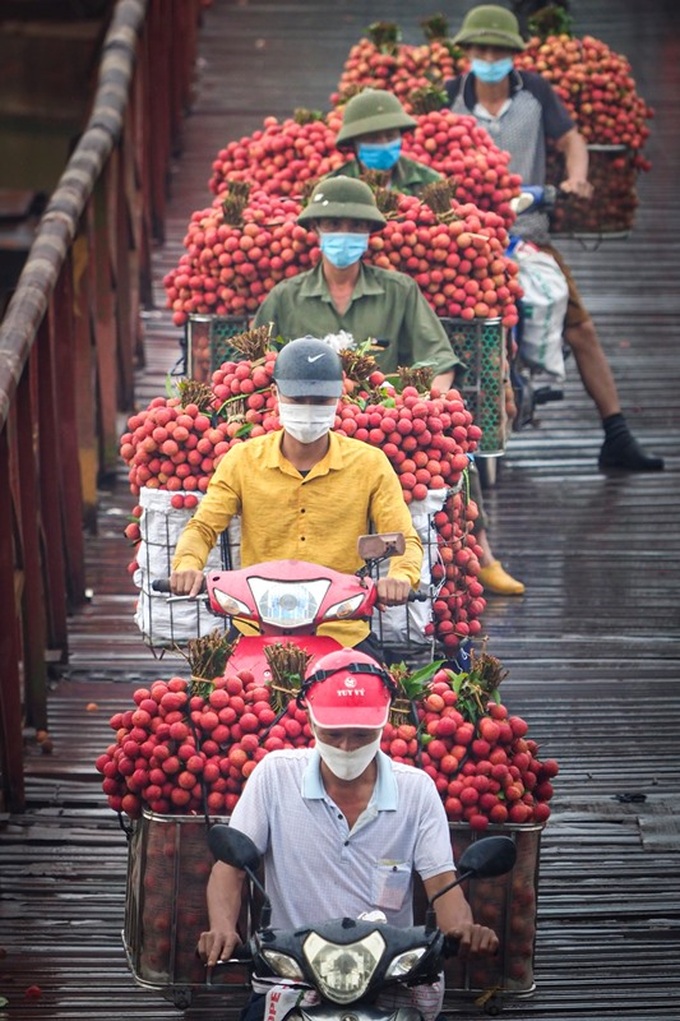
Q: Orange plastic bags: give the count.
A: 0